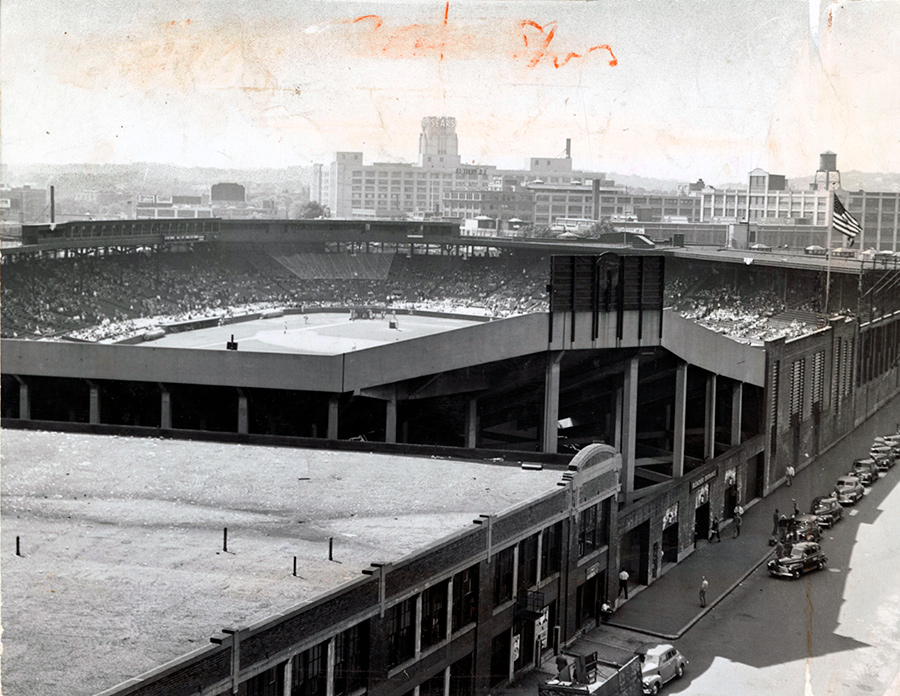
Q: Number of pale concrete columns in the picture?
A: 12